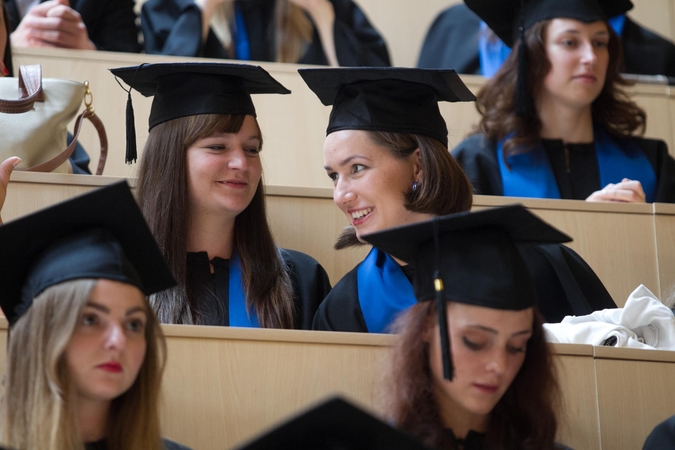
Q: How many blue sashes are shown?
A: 5